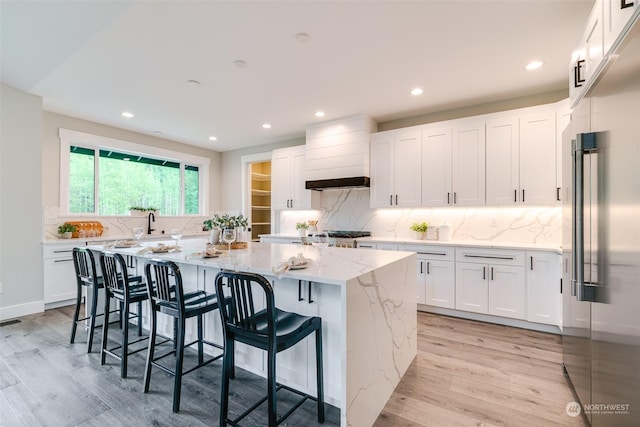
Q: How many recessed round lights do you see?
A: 6